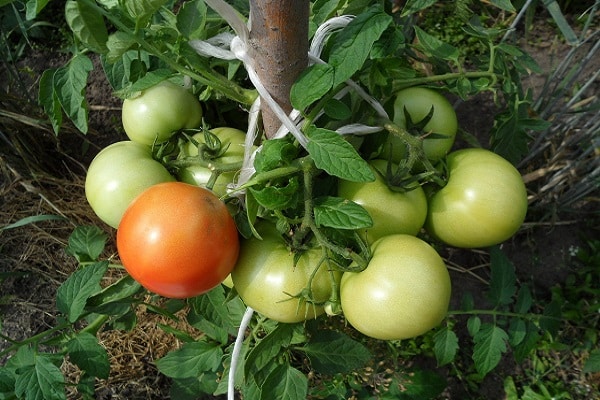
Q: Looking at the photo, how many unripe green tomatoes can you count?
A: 8